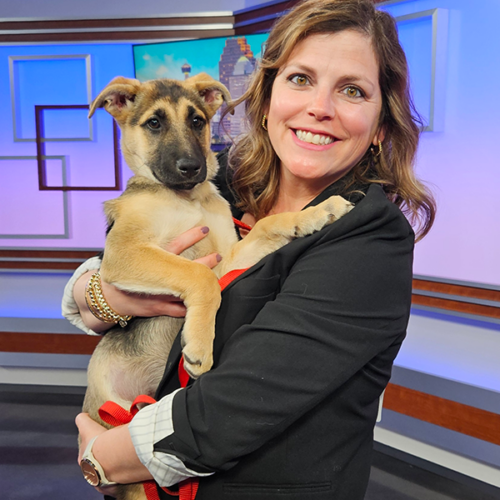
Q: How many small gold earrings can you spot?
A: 2